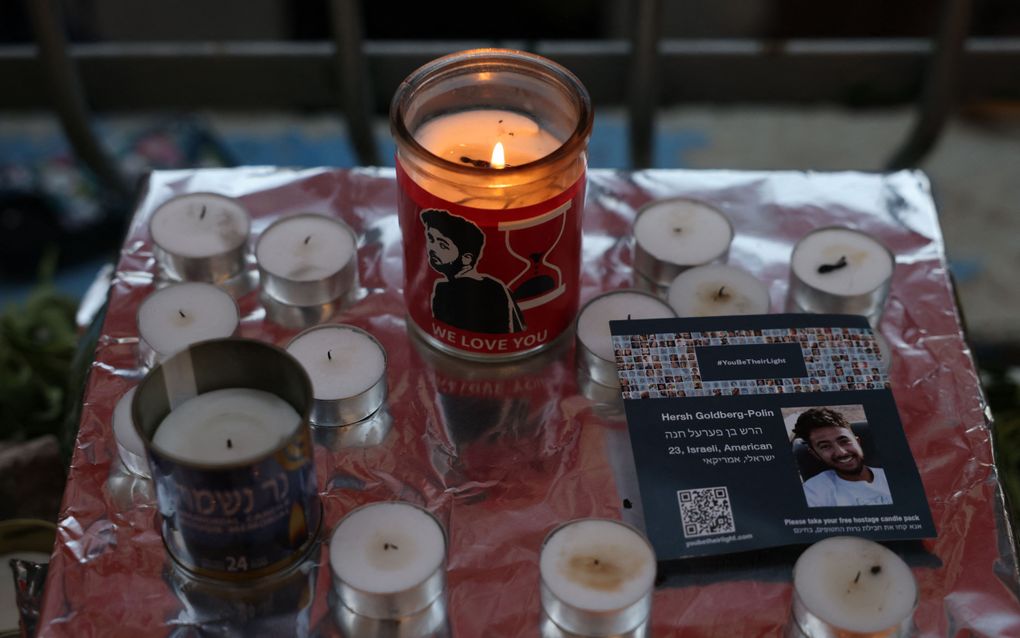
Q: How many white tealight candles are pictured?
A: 12